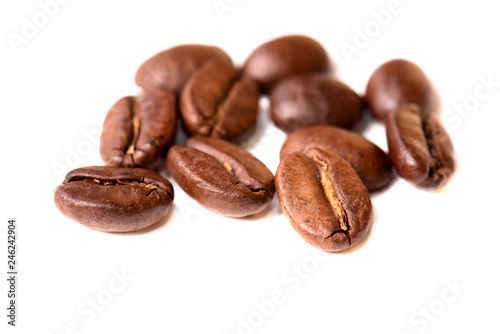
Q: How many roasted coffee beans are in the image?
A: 11